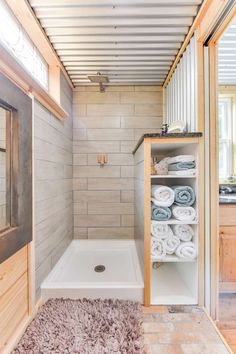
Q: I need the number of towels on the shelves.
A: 12